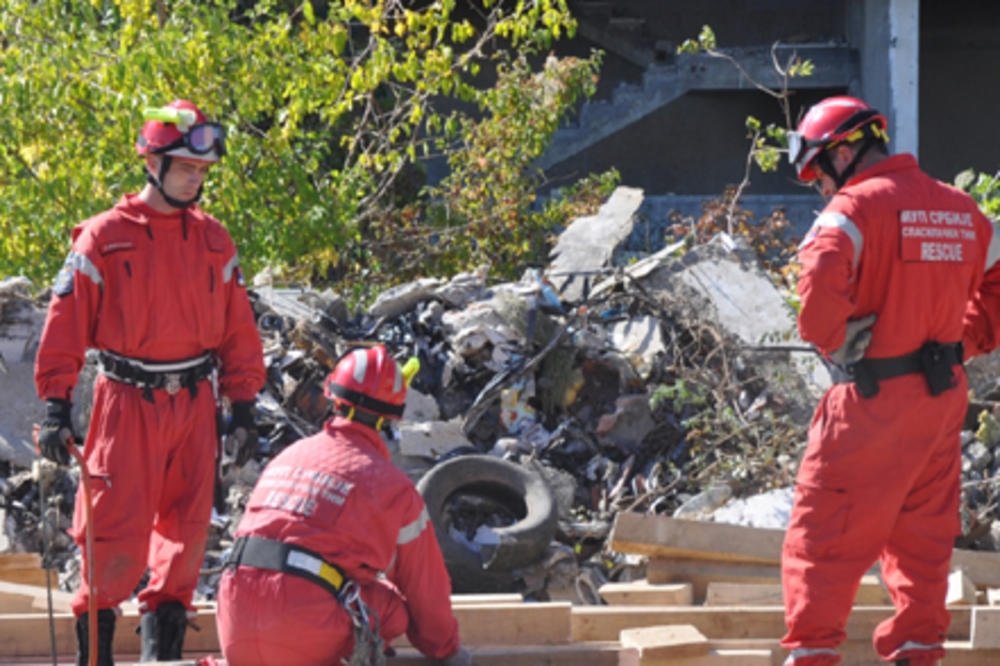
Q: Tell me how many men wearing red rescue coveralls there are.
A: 3